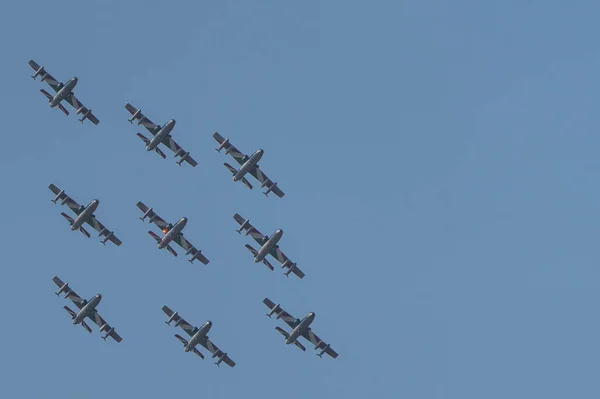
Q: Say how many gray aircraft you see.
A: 9